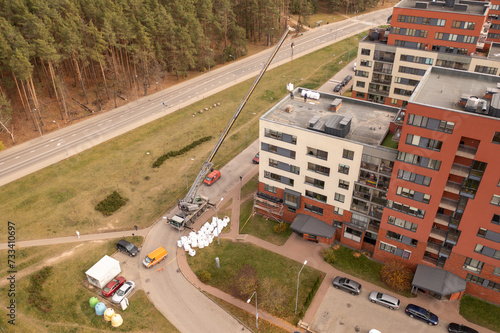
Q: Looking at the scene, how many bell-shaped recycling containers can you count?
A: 4